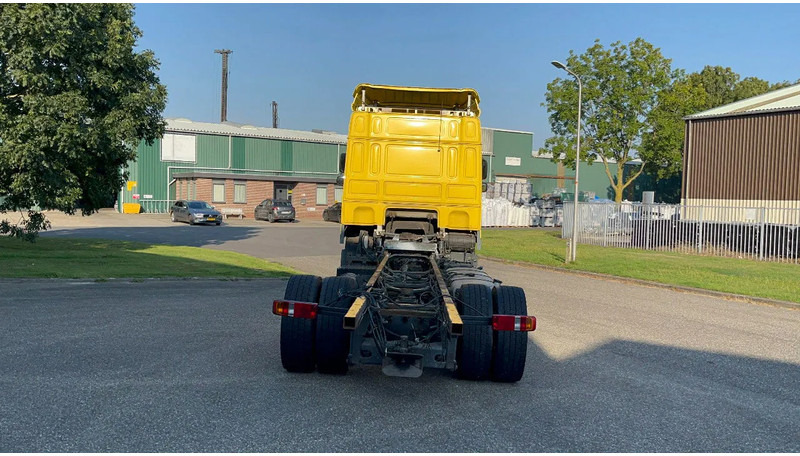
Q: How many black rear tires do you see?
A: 4